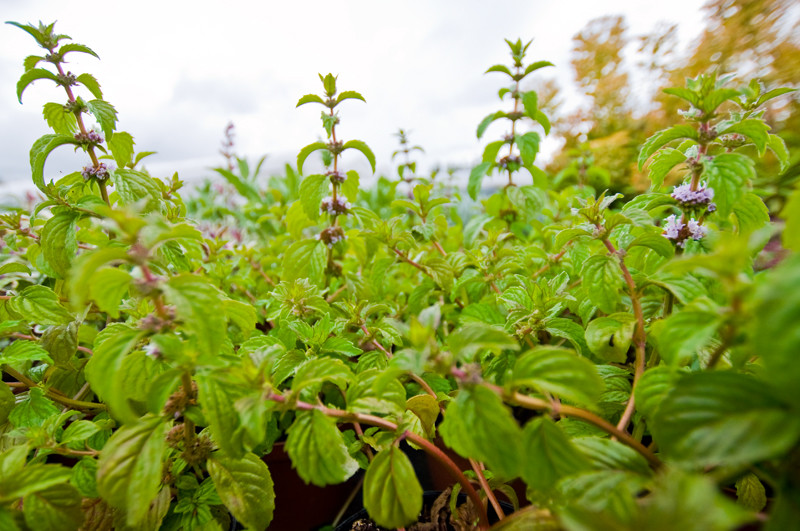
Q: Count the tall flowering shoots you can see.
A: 4